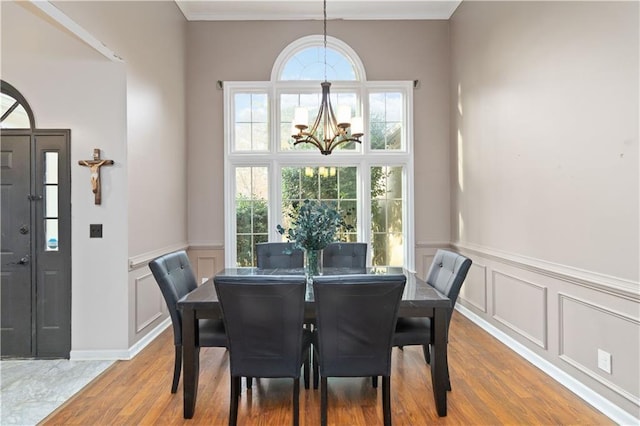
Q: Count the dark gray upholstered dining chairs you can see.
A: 6